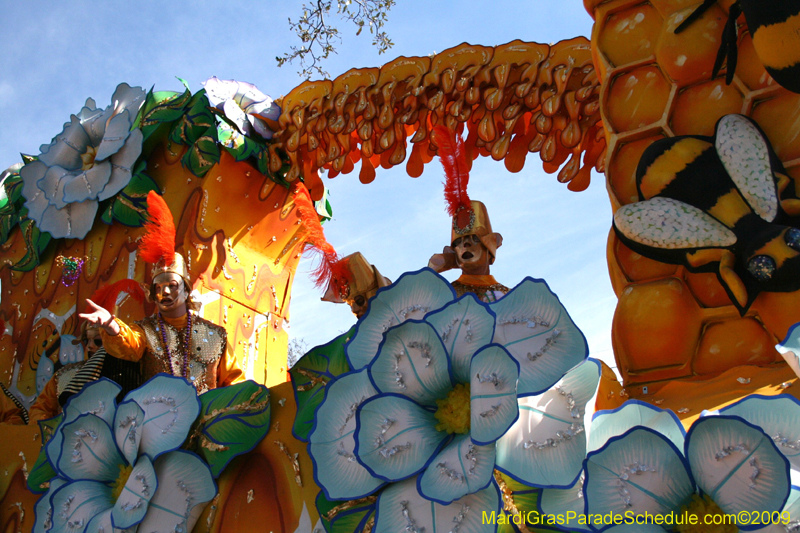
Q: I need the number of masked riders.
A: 4